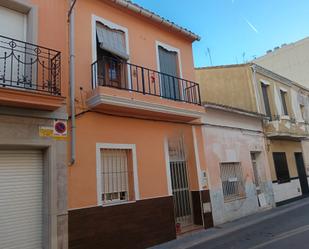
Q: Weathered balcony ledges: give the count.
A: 1